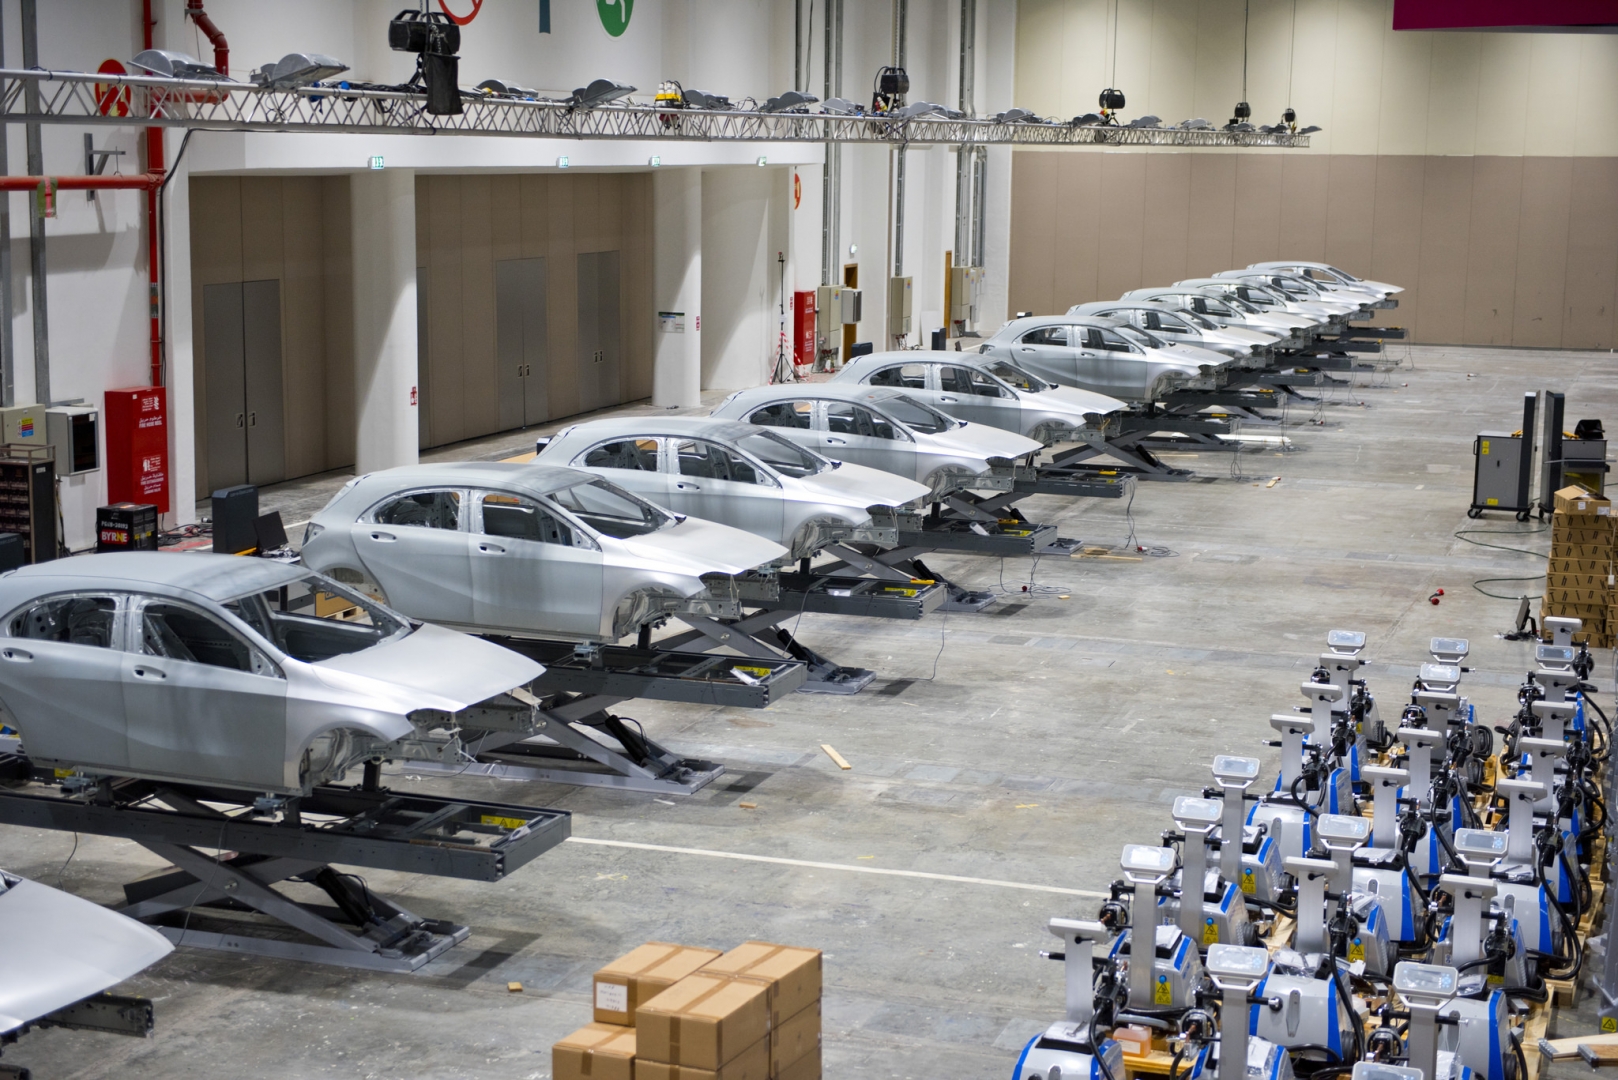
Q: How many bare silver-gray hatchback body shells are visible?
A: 12